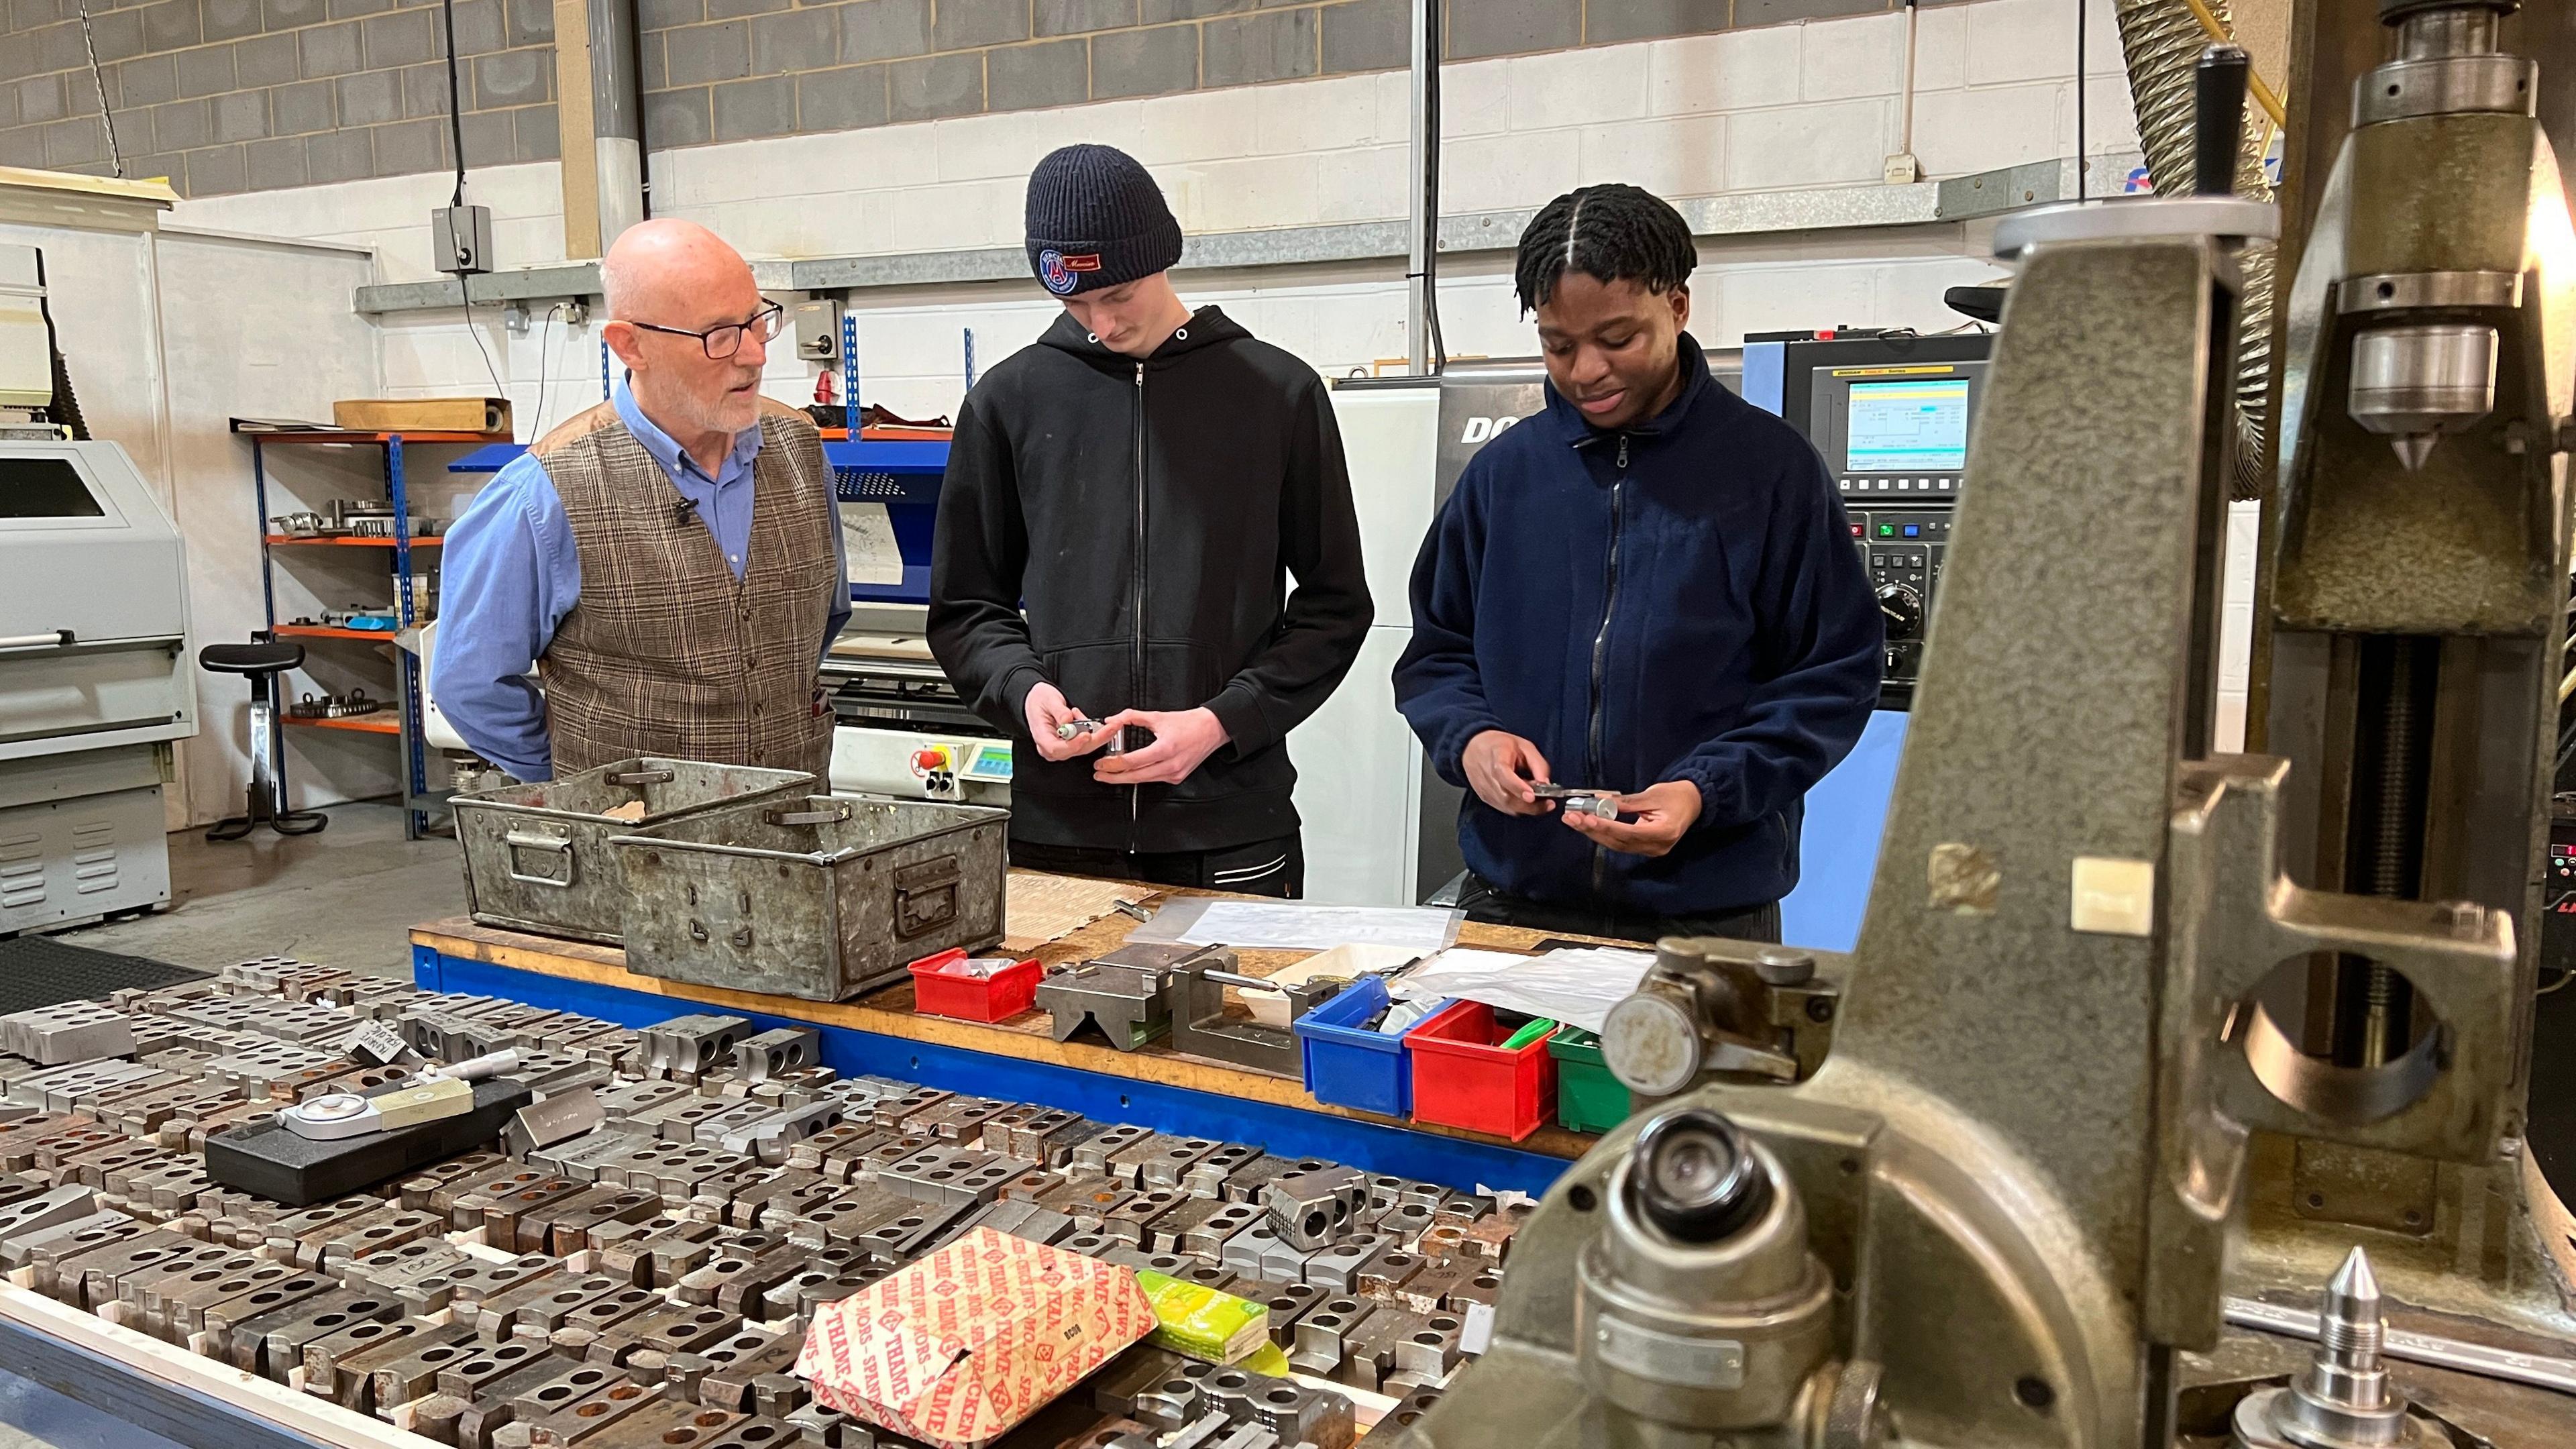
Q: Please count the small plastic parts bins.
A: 4